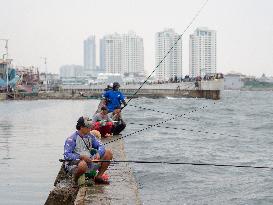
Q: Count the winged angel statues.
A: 0